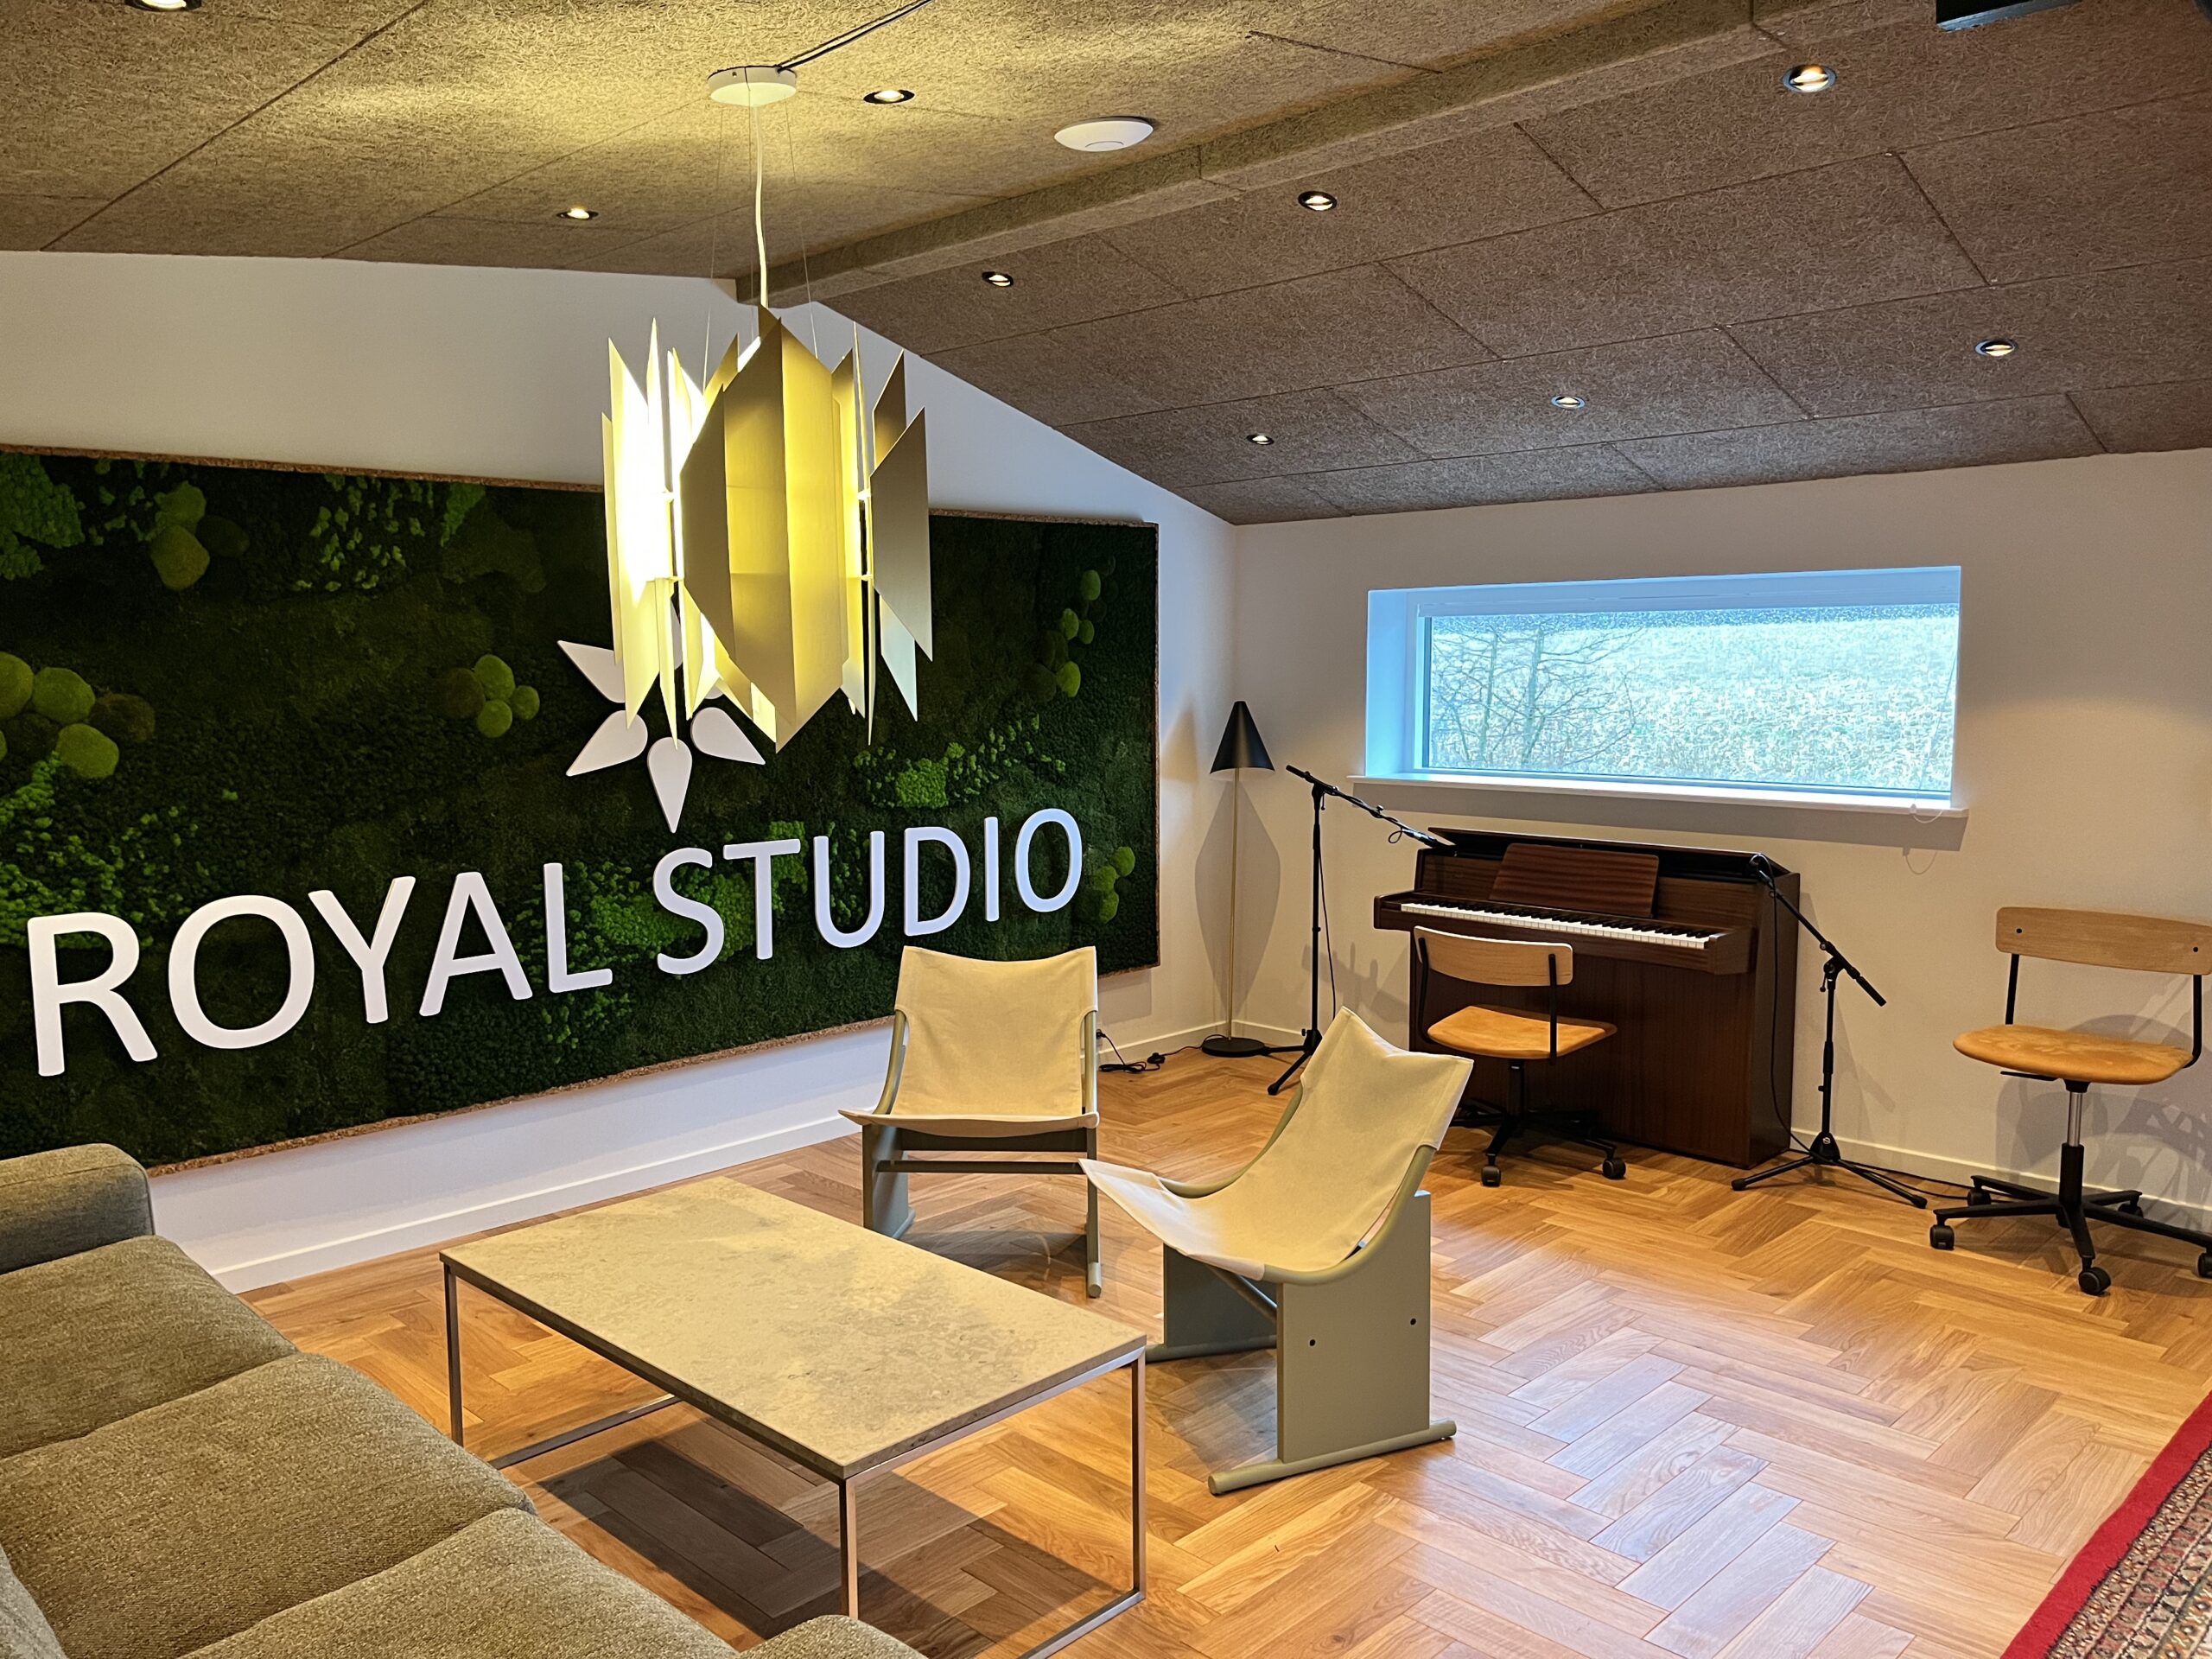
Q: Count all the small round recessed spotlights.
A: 9